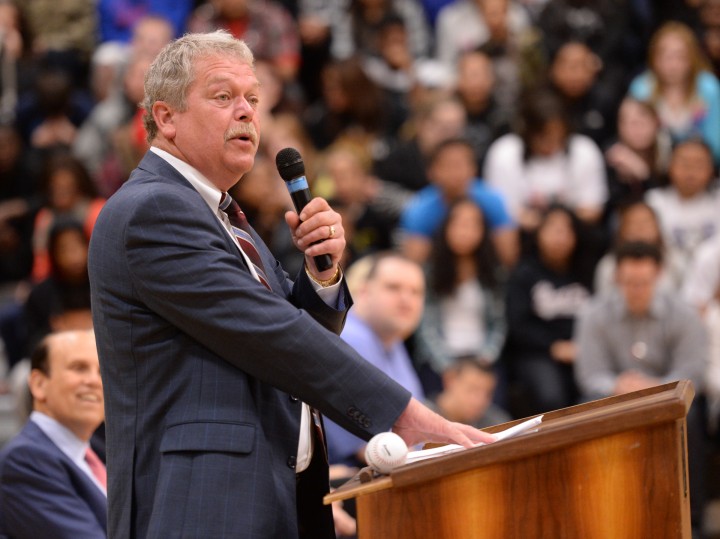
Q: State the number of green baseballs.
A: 0